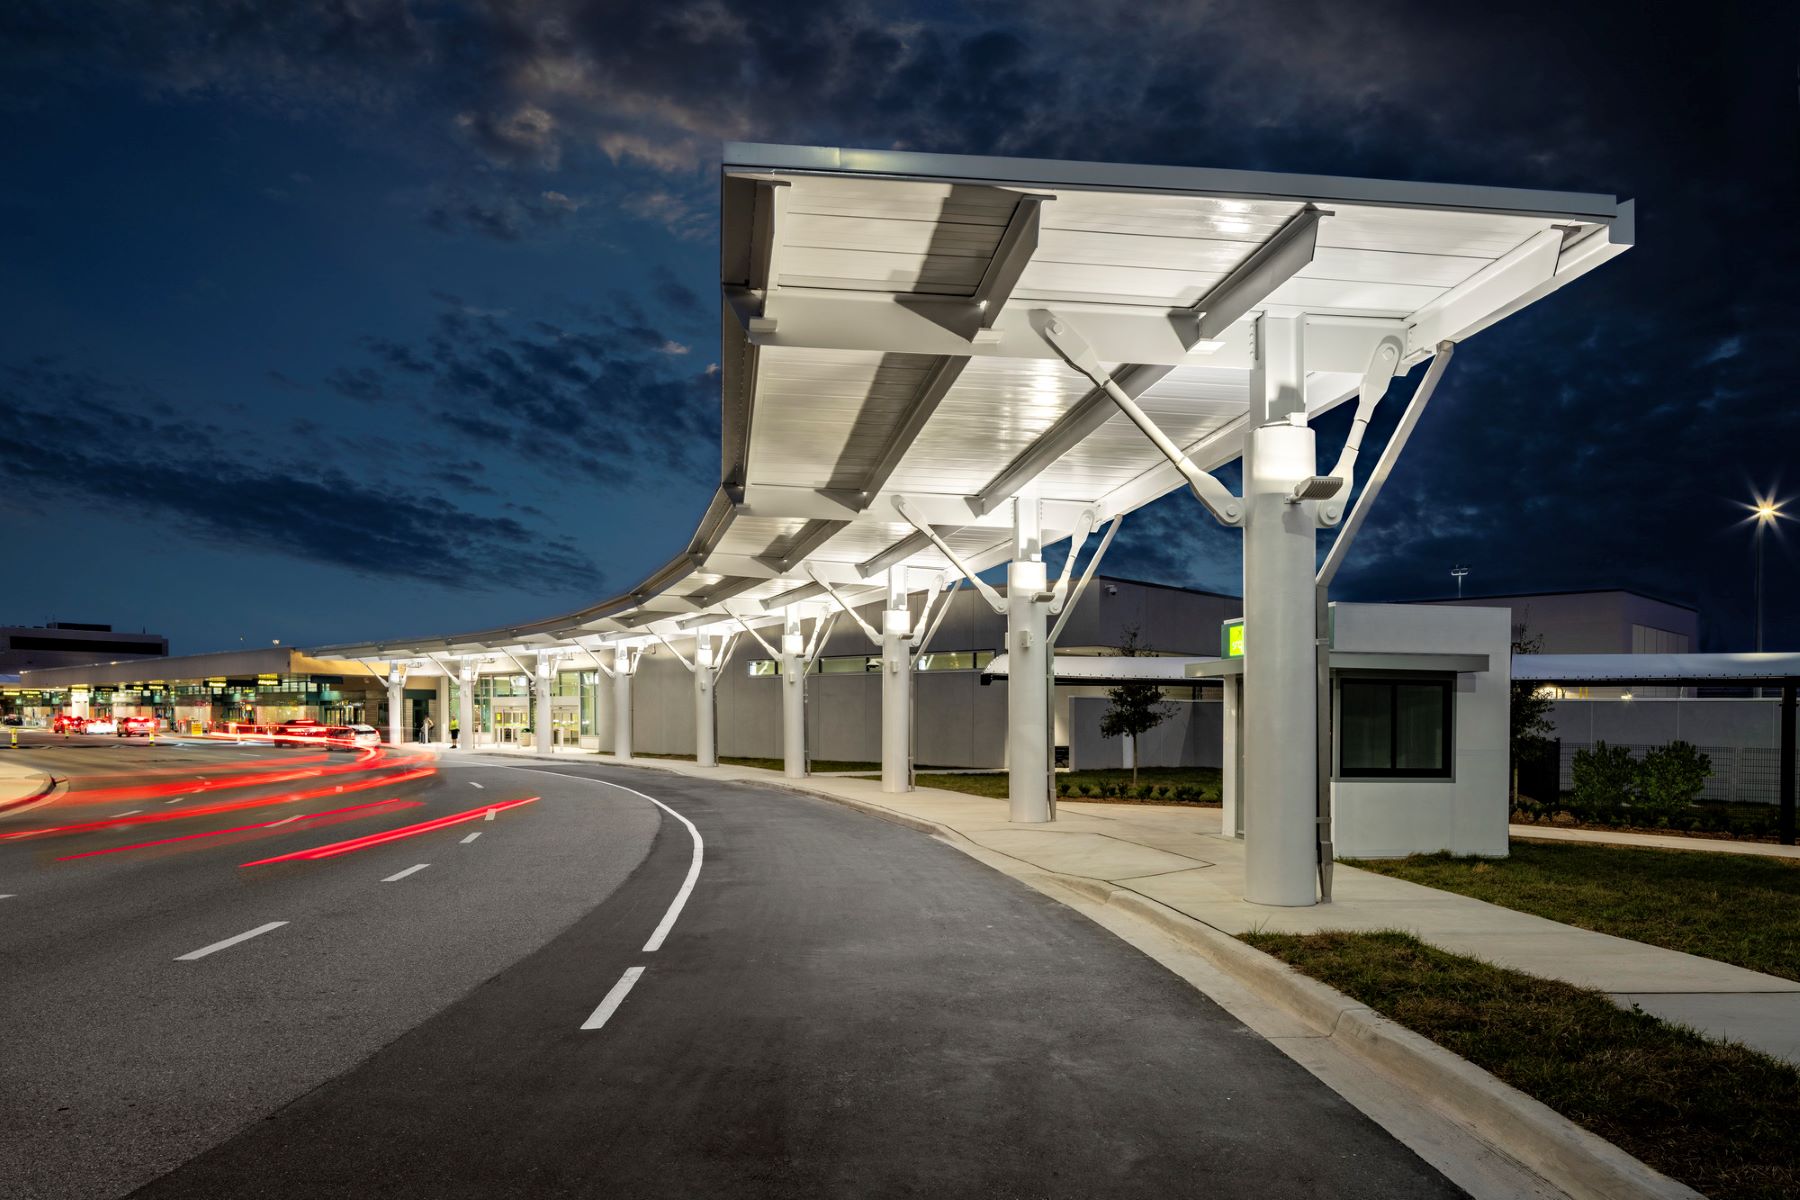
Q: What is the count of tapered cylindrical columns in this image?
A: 9